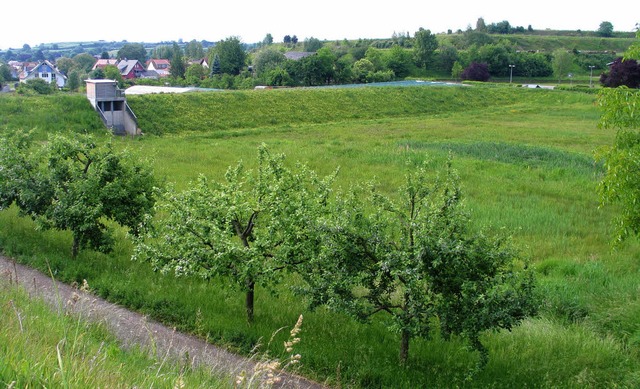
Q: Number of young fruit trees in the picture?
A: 3